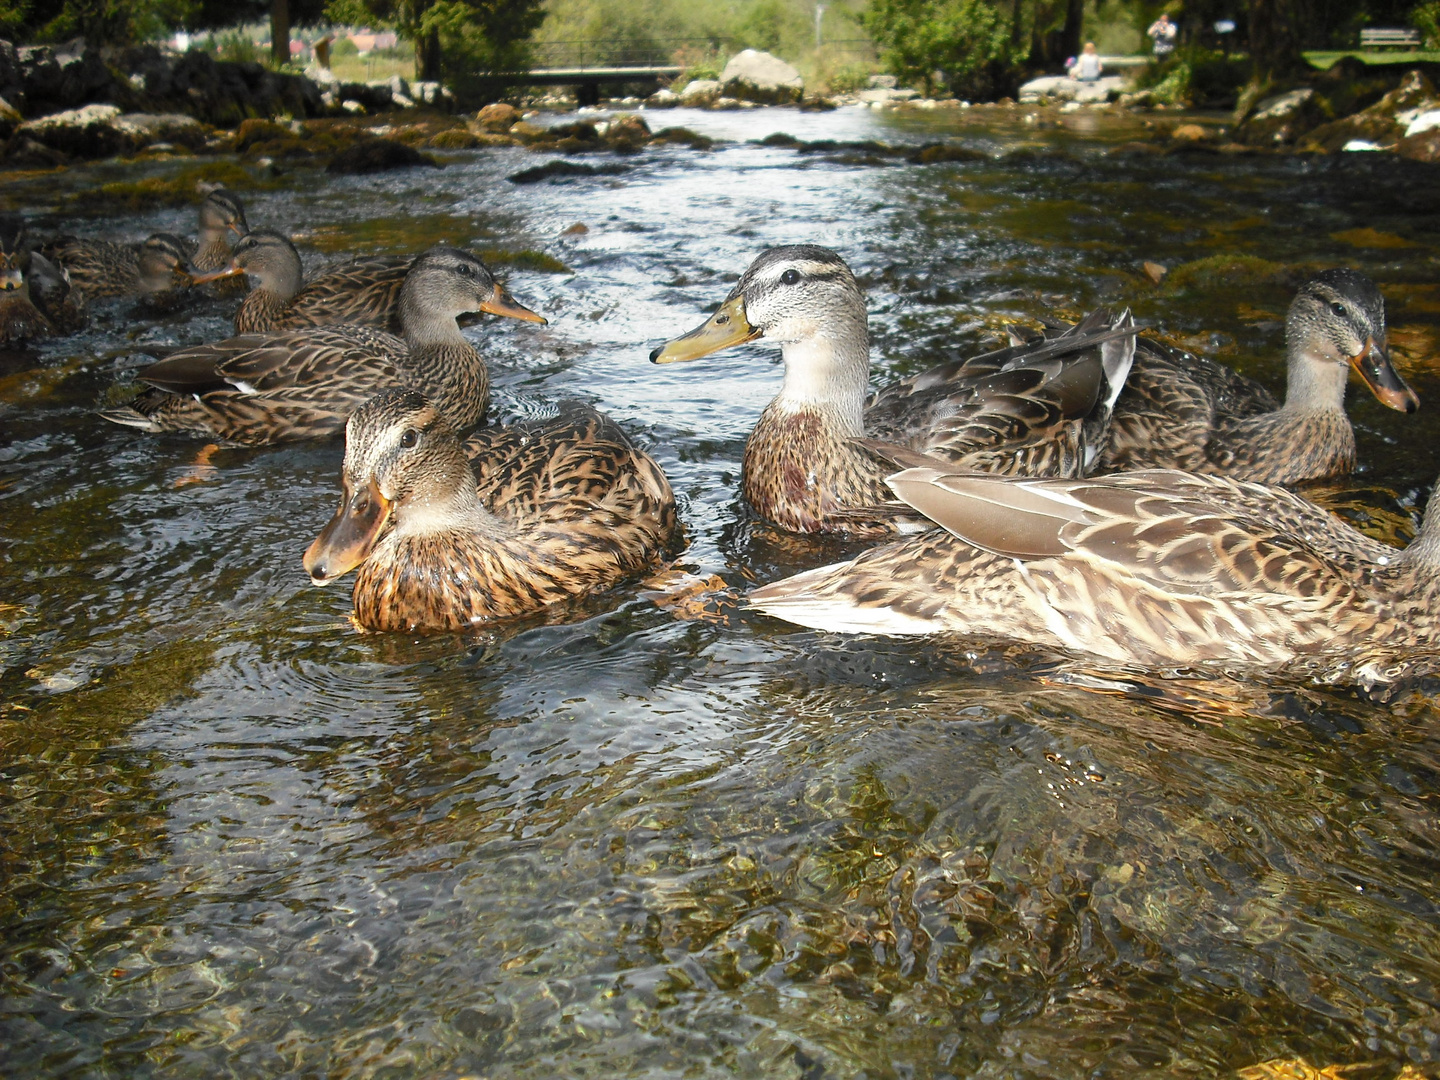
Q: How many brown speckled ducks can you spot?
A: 9